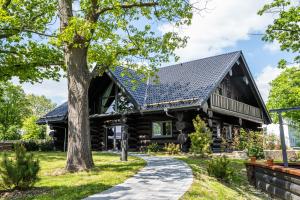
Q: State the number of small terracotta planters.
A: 2